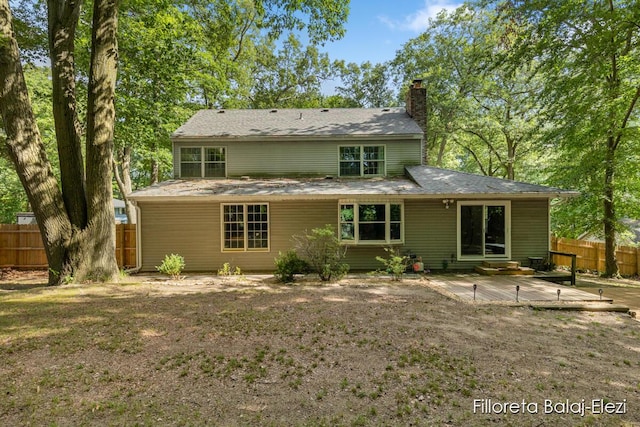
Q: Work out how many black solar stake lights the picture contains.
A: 4